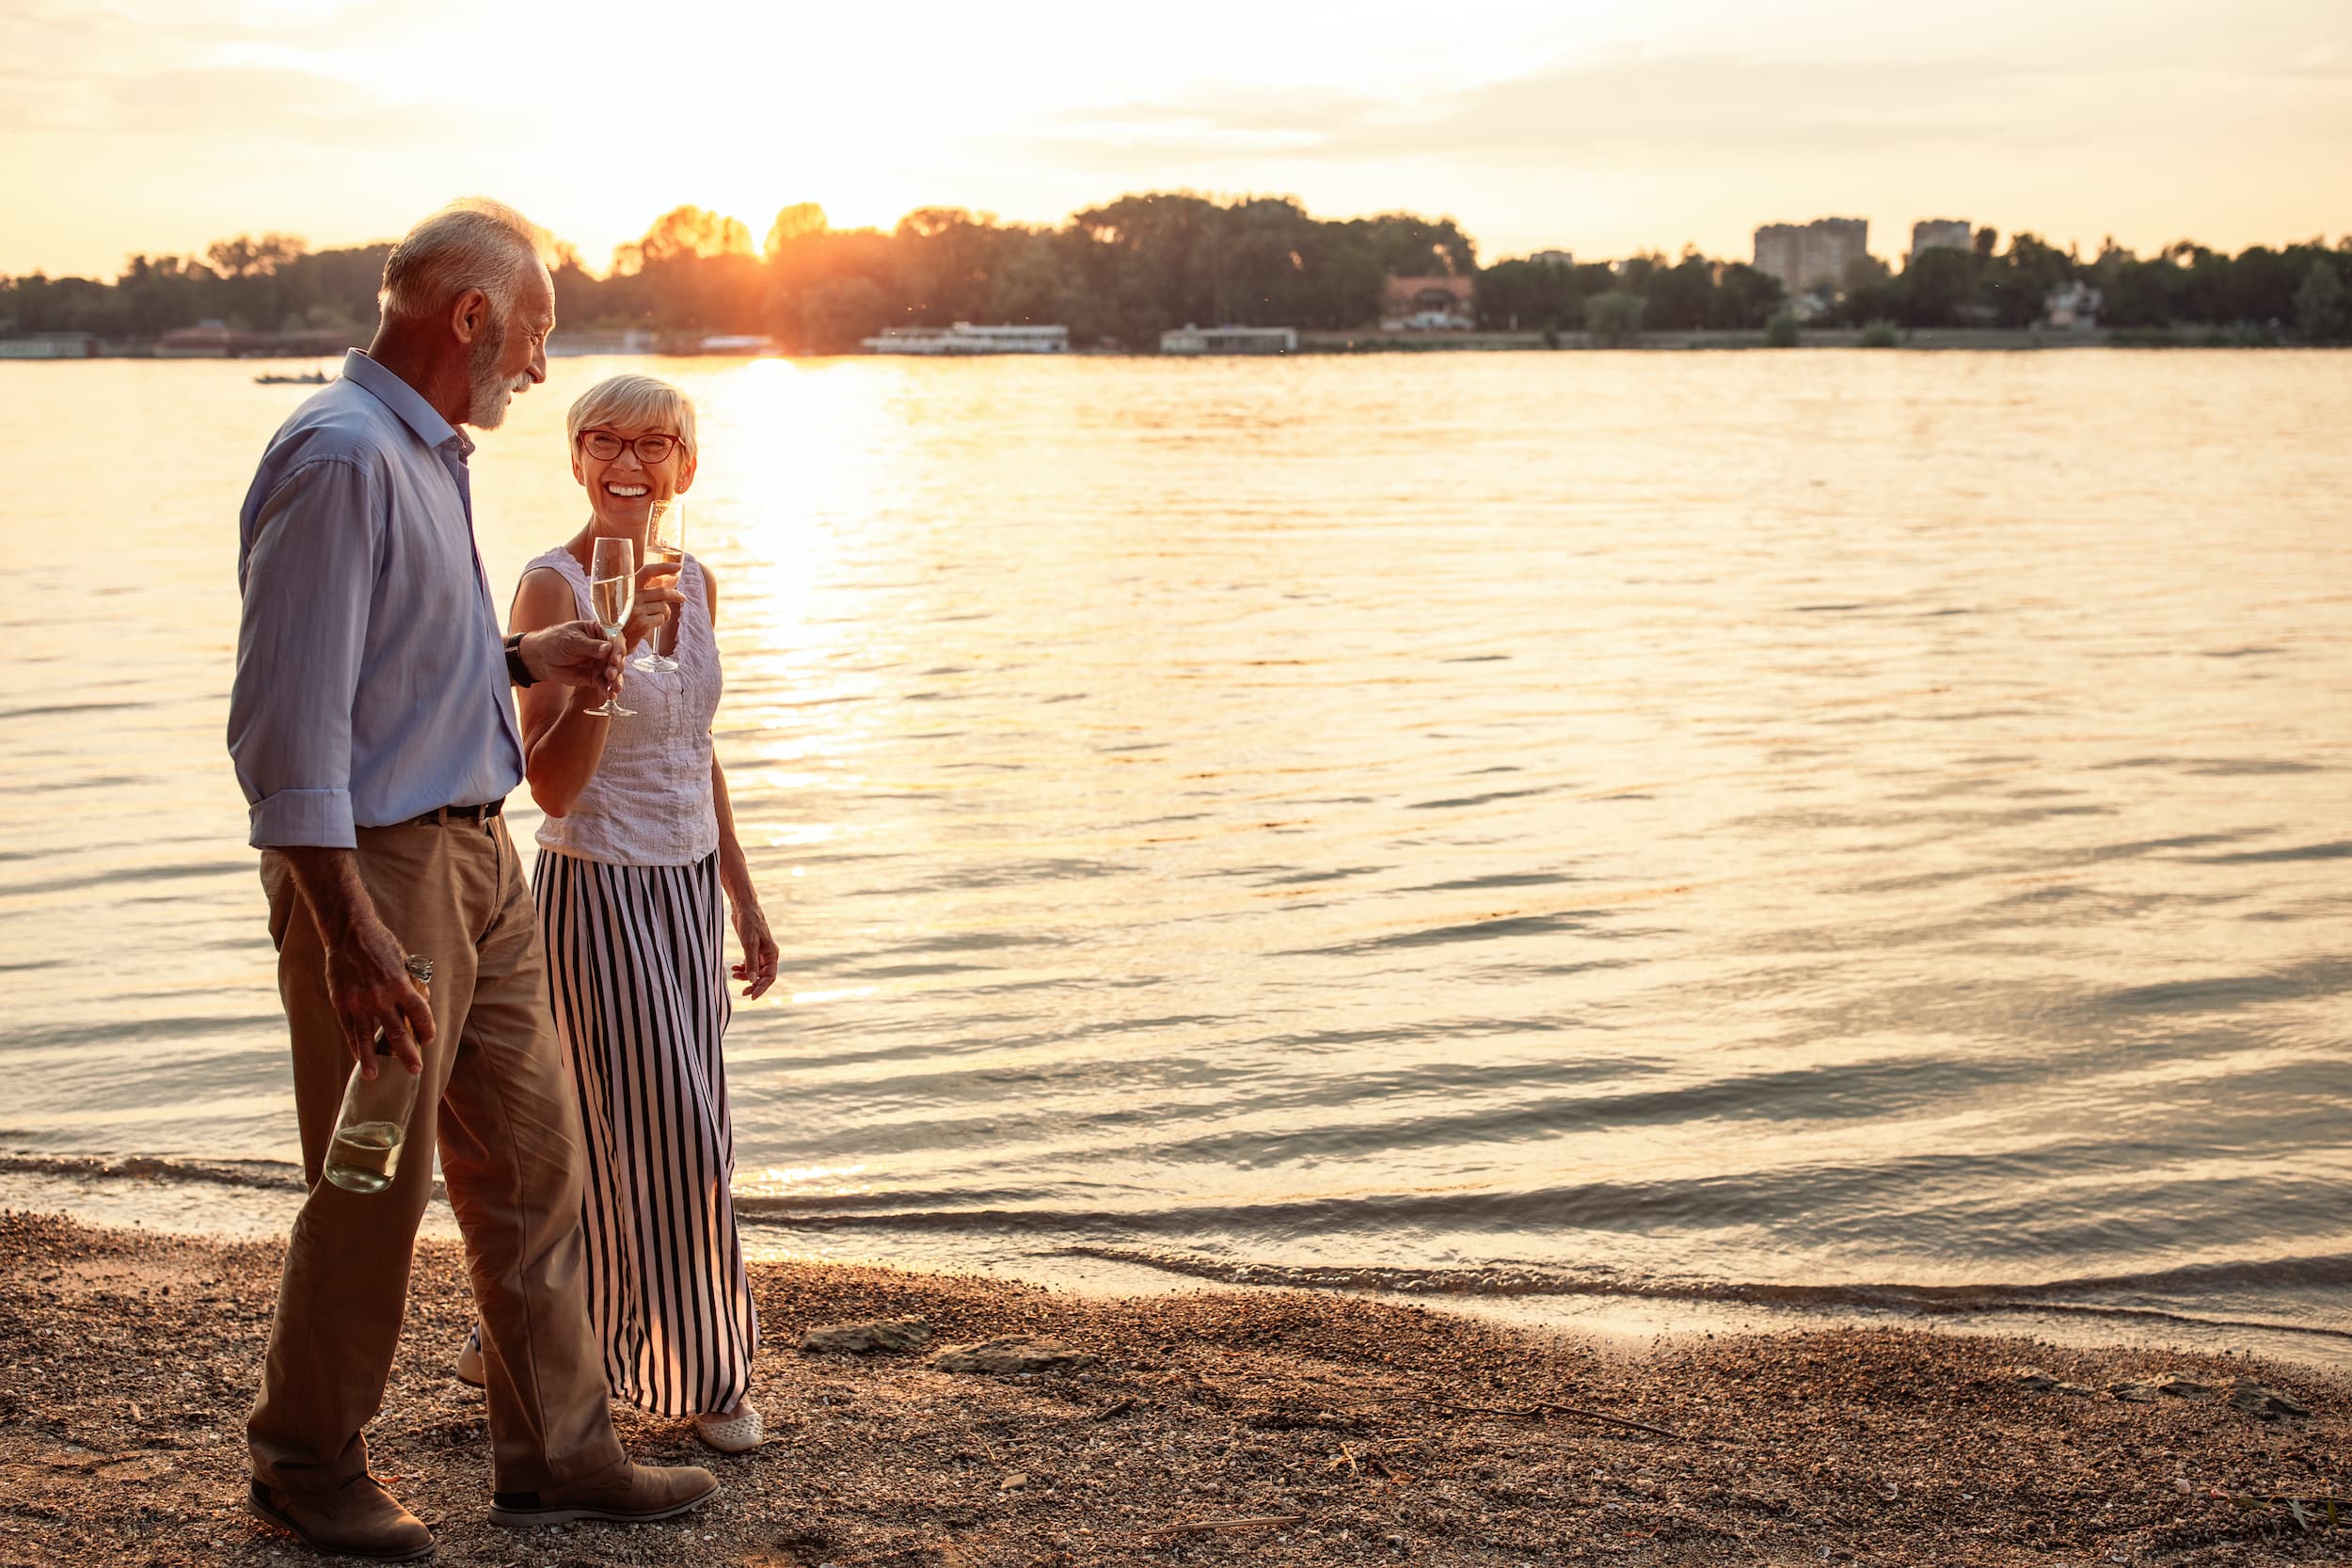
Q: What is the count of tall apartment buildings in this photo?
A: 2